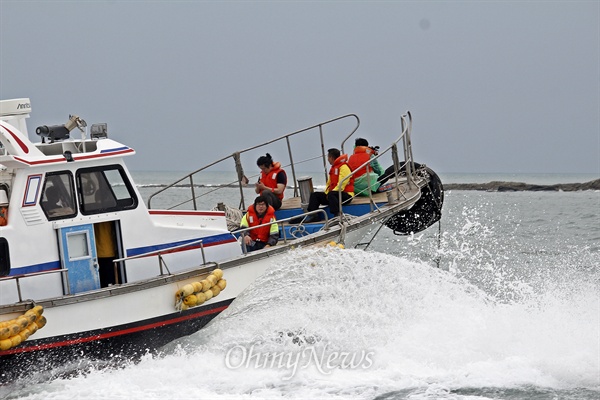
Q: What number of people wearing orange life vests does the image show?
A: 4